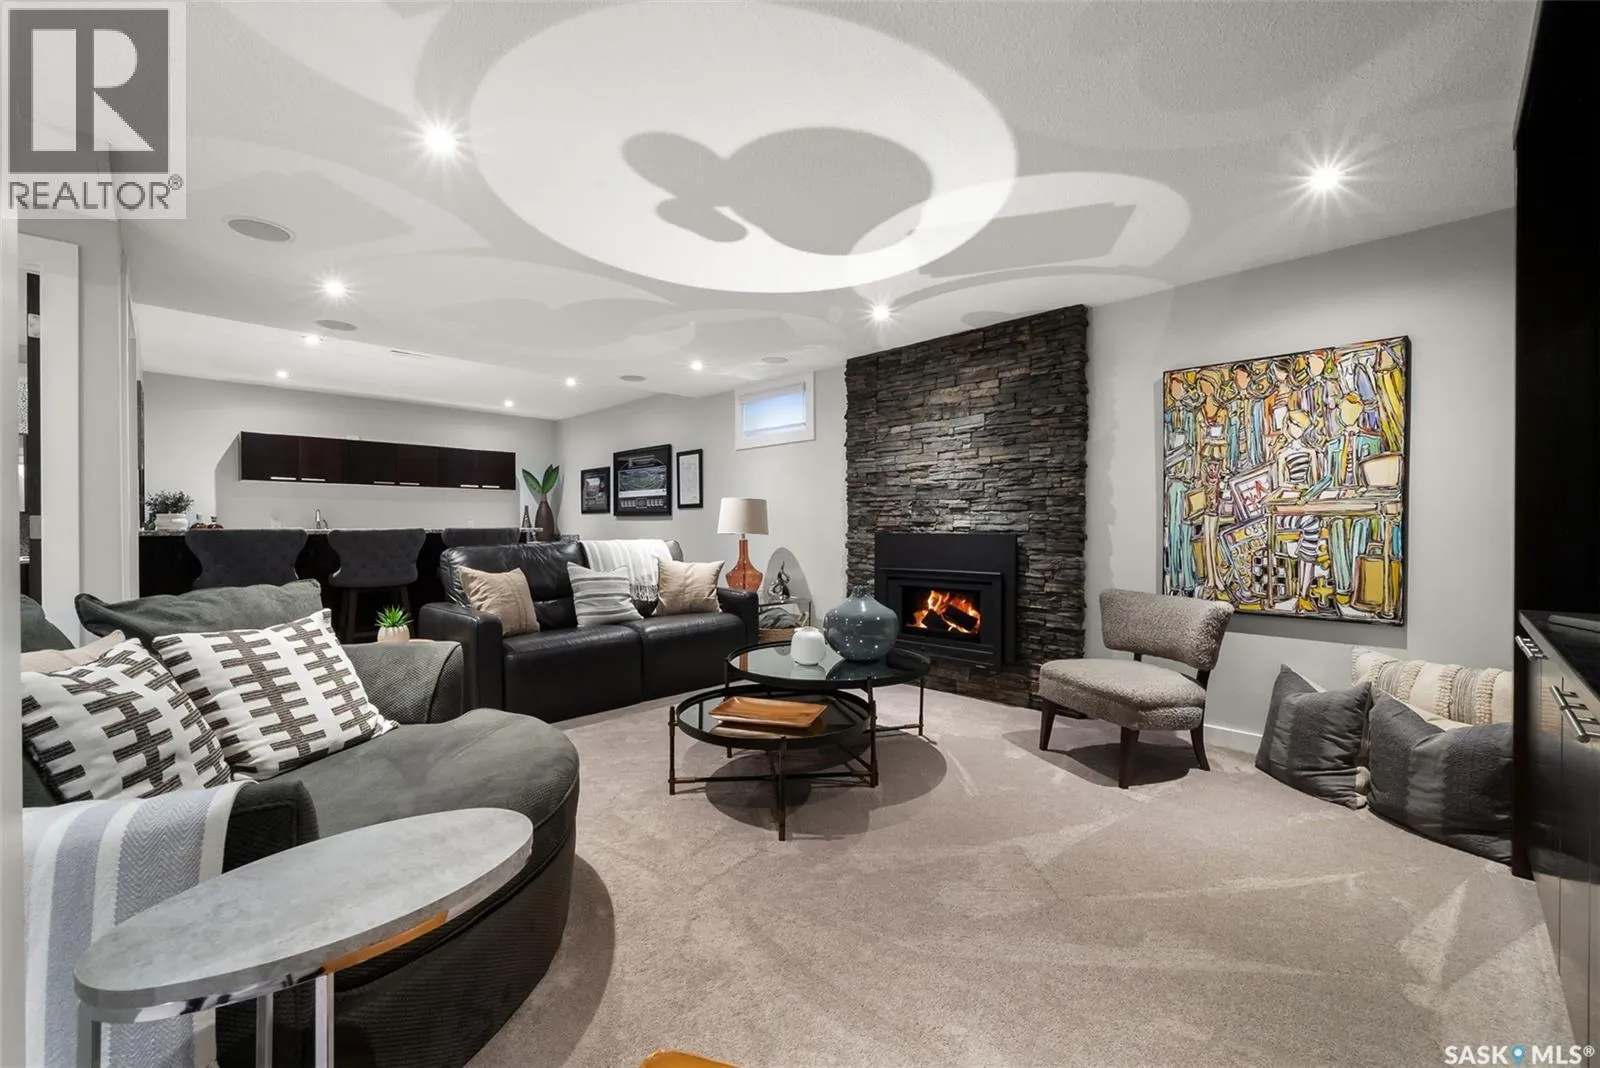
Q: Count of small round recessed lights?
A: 9